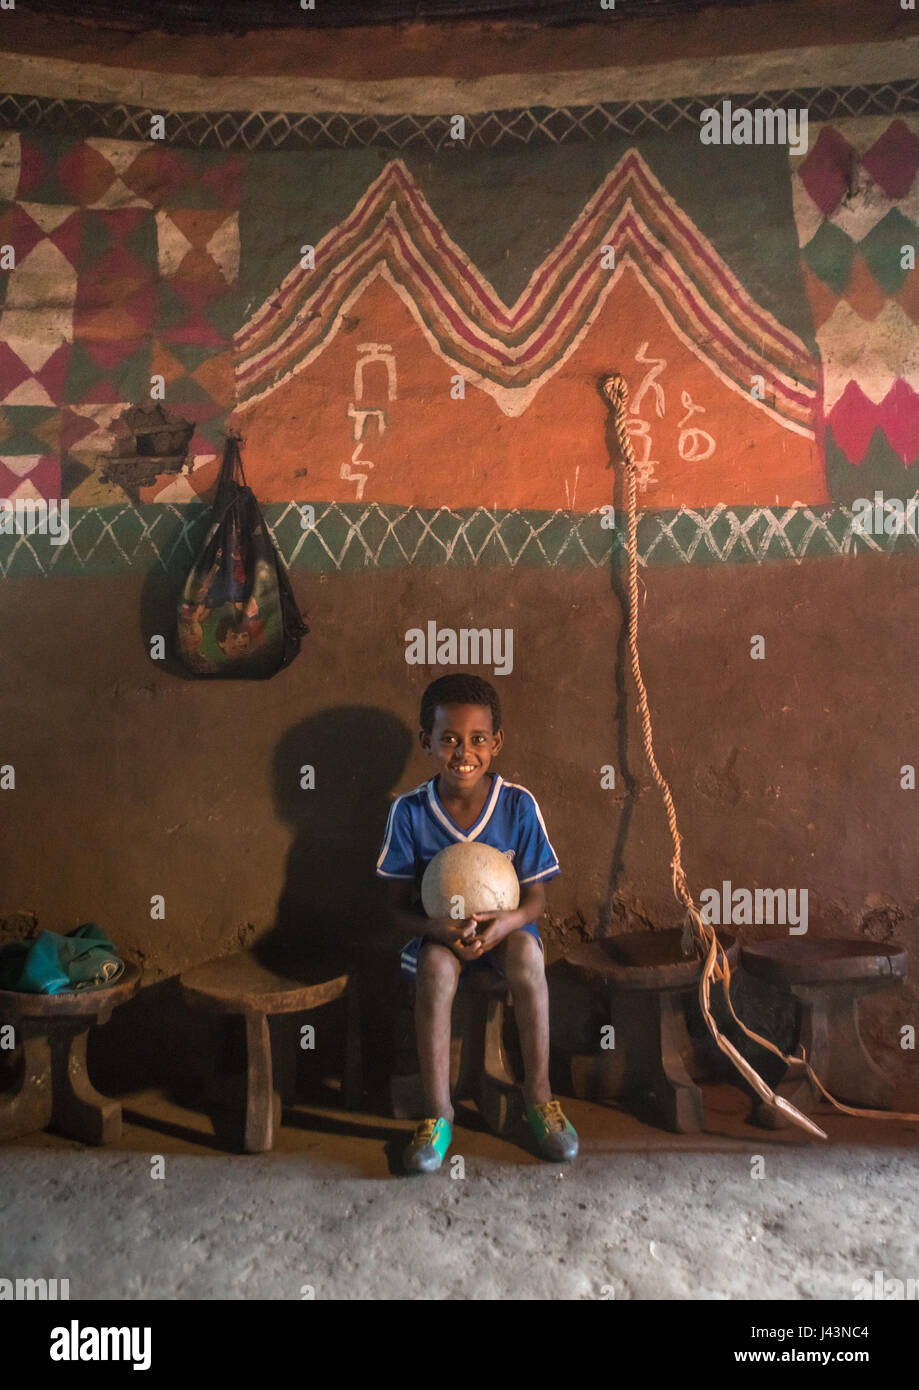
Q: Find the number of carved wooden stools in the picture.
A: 5